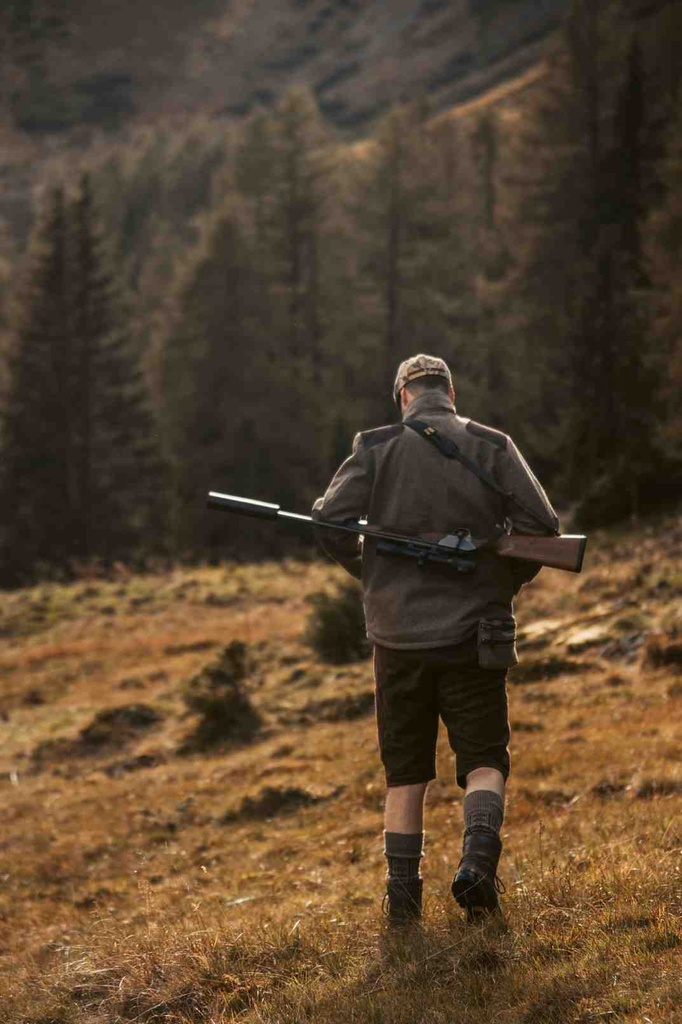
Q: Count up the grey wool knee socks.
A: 2